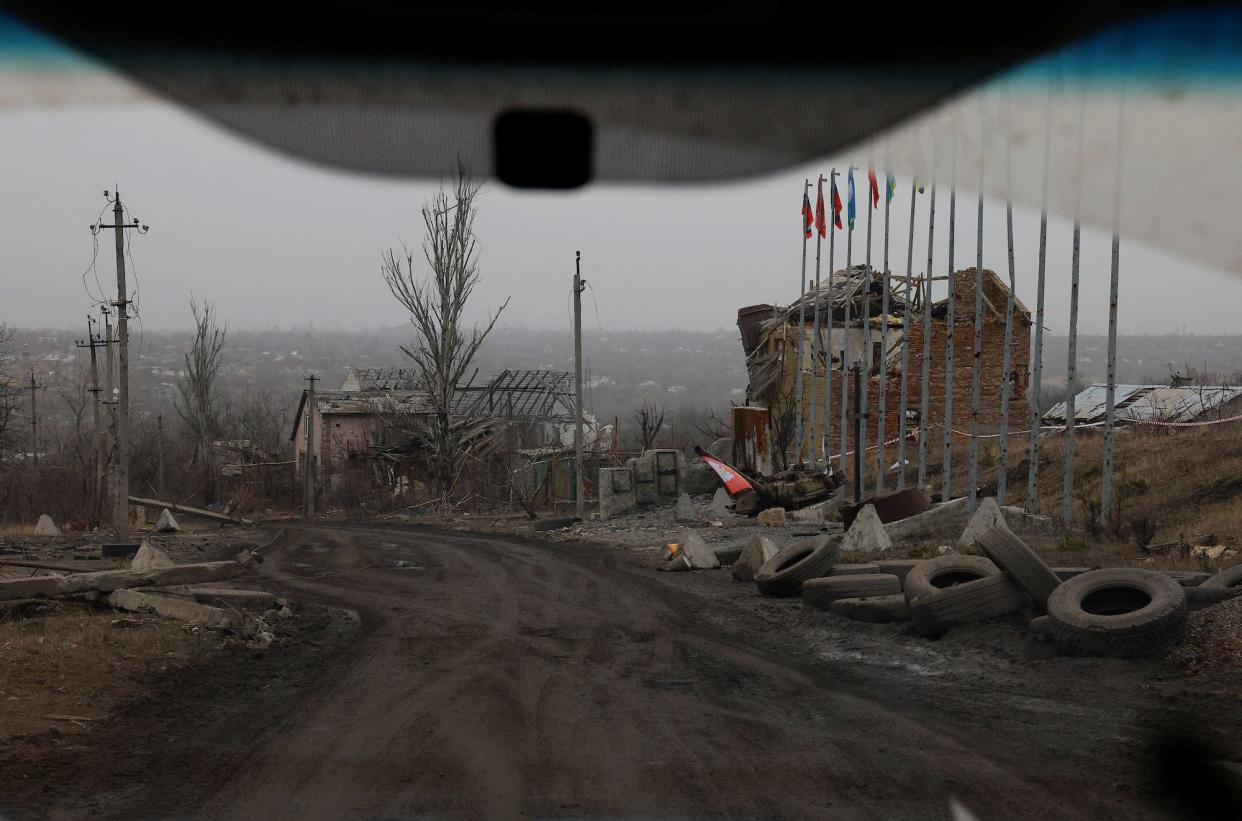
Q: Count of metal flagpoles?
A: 14